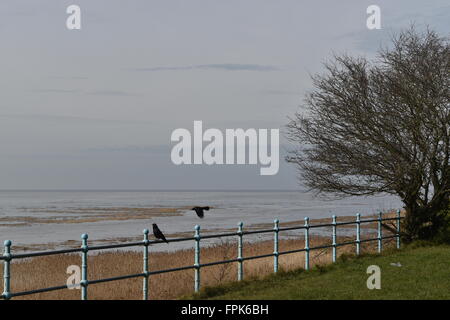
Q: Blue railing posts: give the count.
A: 11